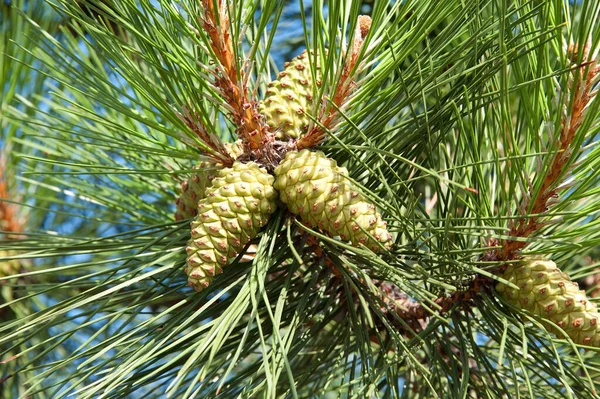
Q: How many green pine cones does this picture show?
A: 5